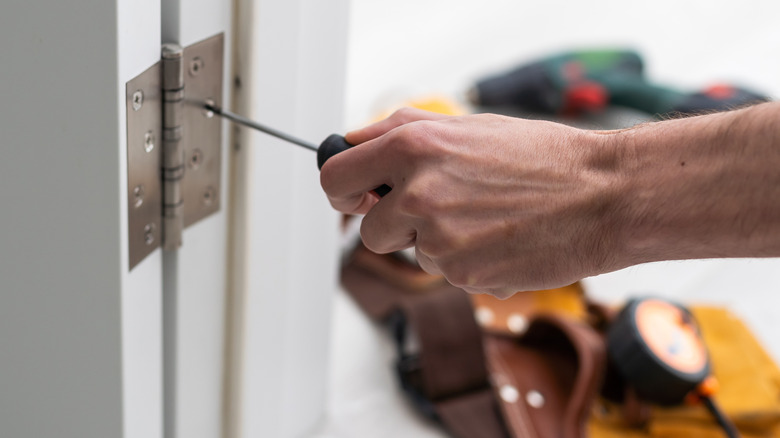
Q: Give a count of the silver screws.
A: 8